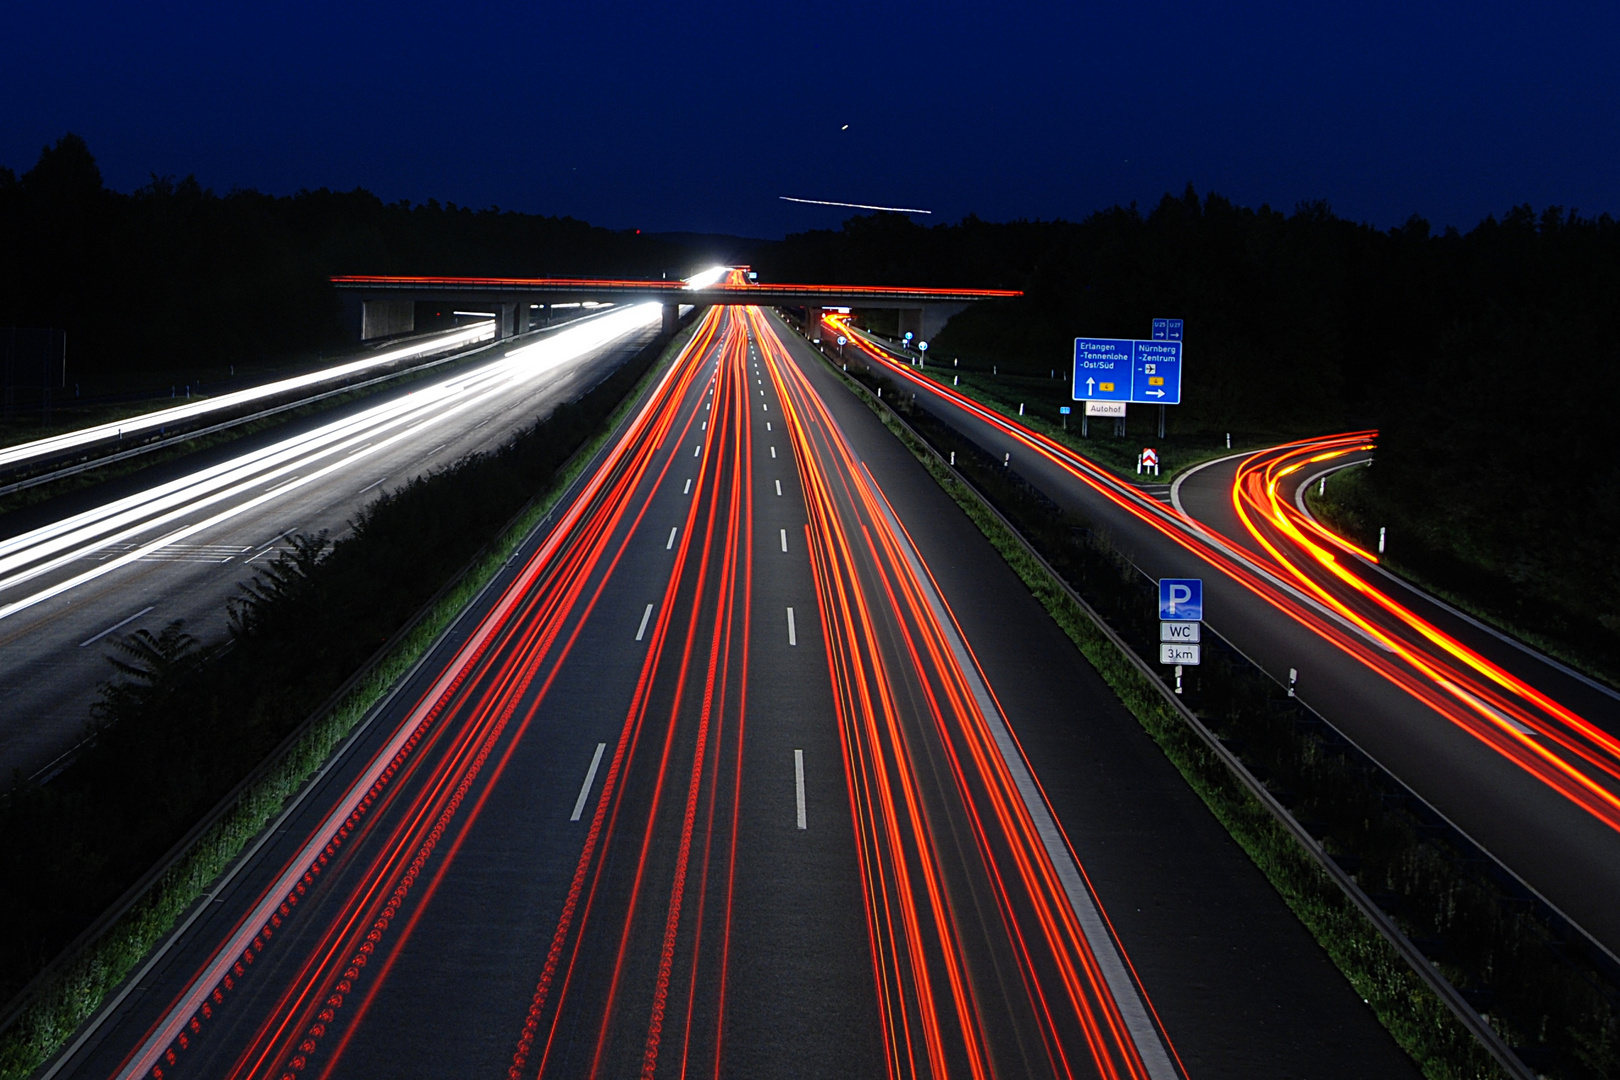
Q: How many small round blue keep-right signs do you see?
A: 3